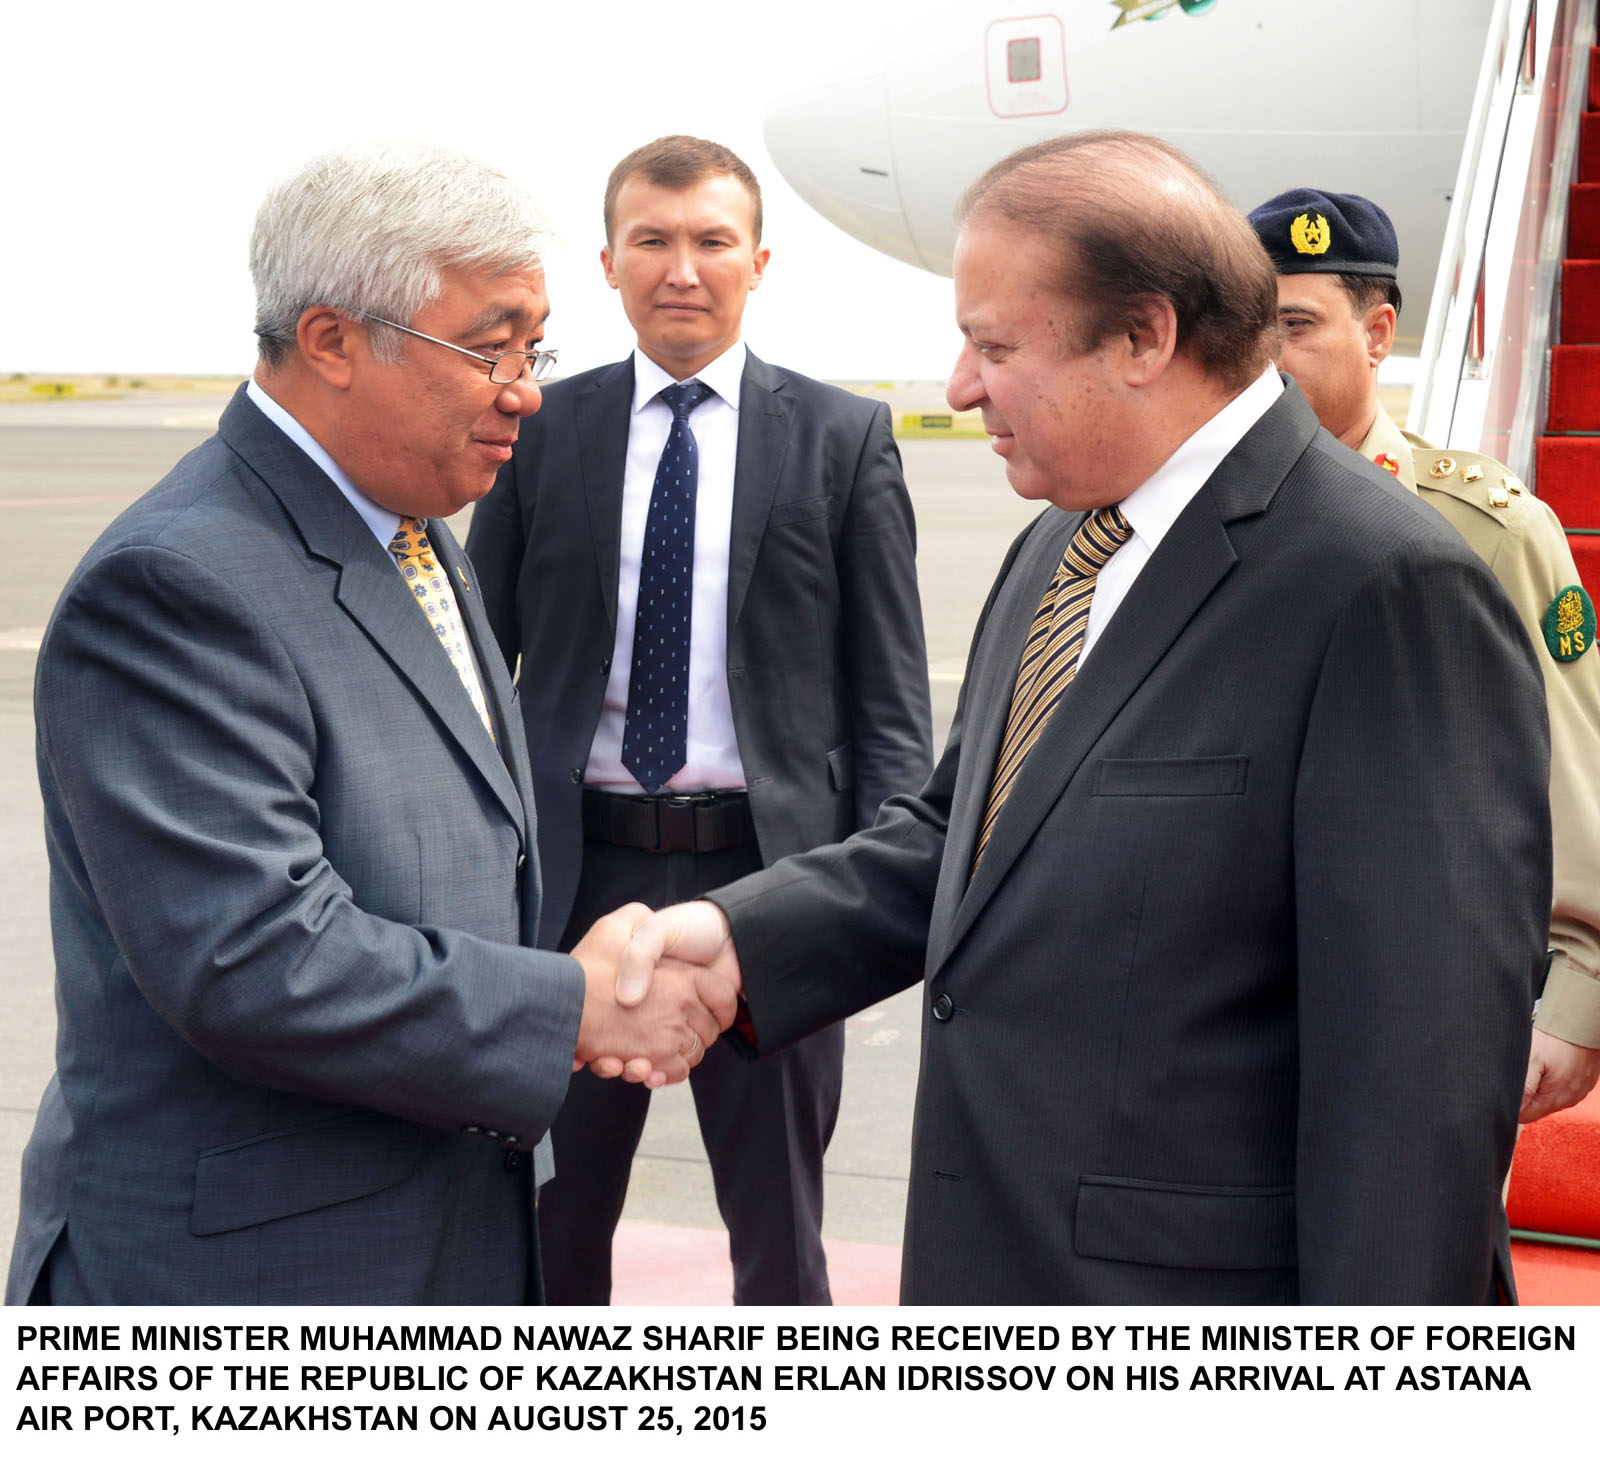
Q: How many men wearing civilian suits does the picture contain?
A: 3